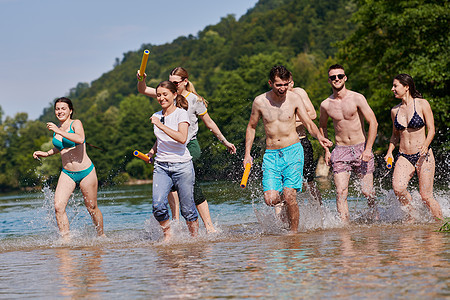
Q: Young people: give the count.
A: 7